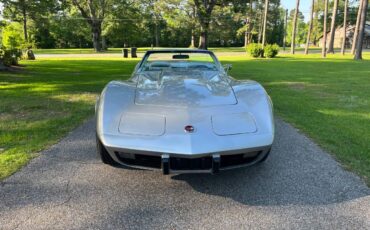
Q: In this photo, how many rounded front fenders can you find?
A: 2